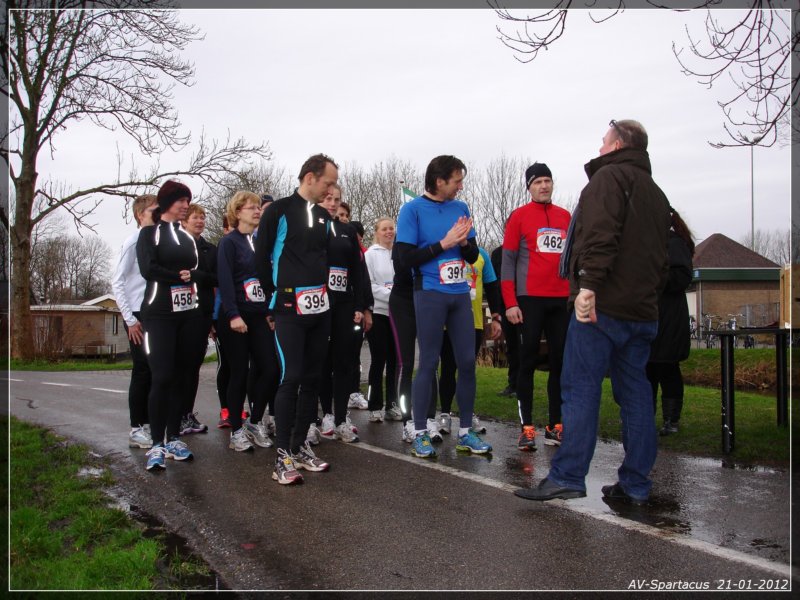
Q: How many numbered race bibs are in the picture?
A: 6